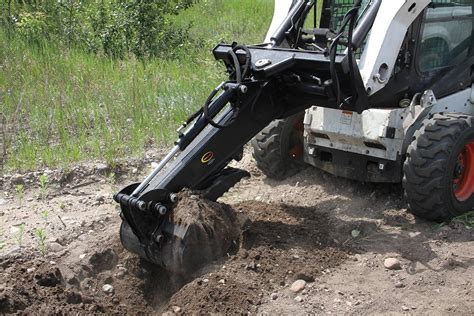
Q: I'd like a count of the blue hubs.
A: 0